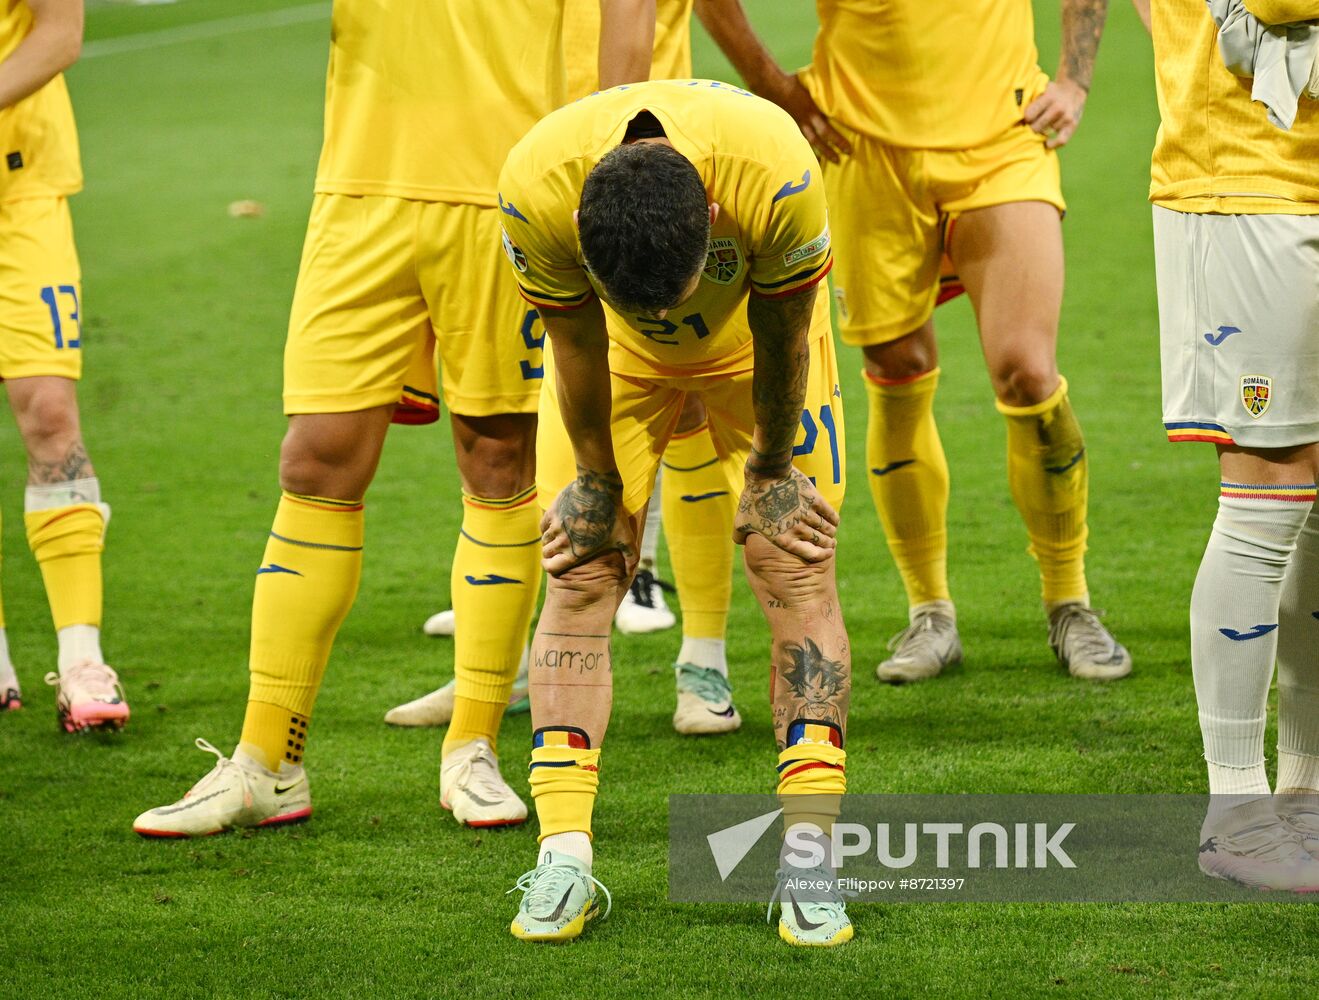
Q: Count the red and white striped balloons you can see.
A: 0